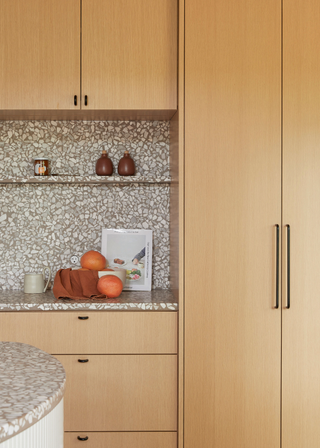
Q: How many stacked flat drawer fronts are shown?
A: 3